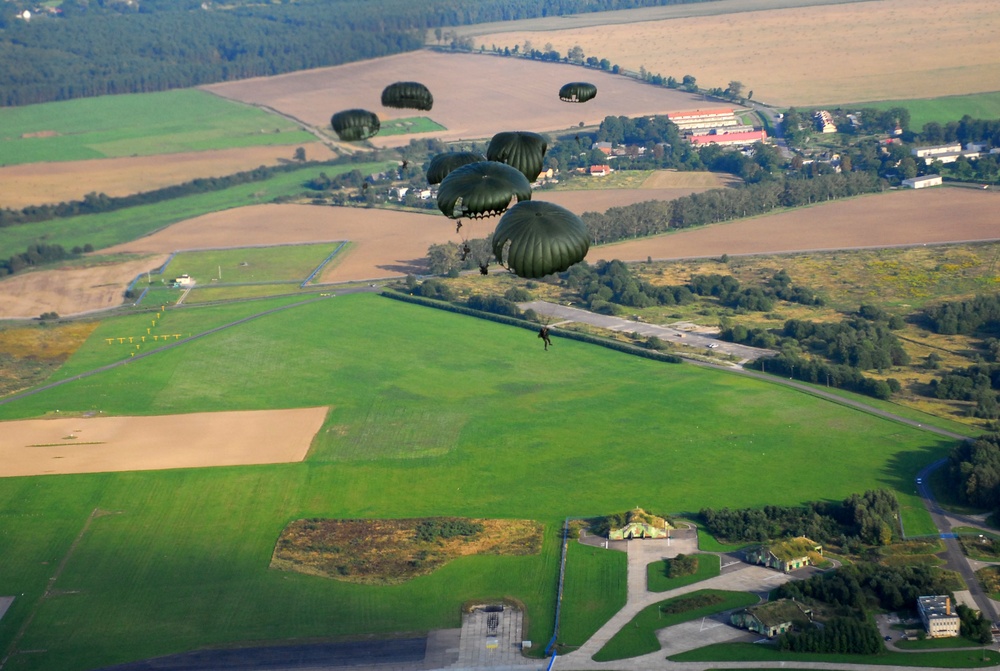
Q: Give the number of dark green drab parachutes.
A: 7